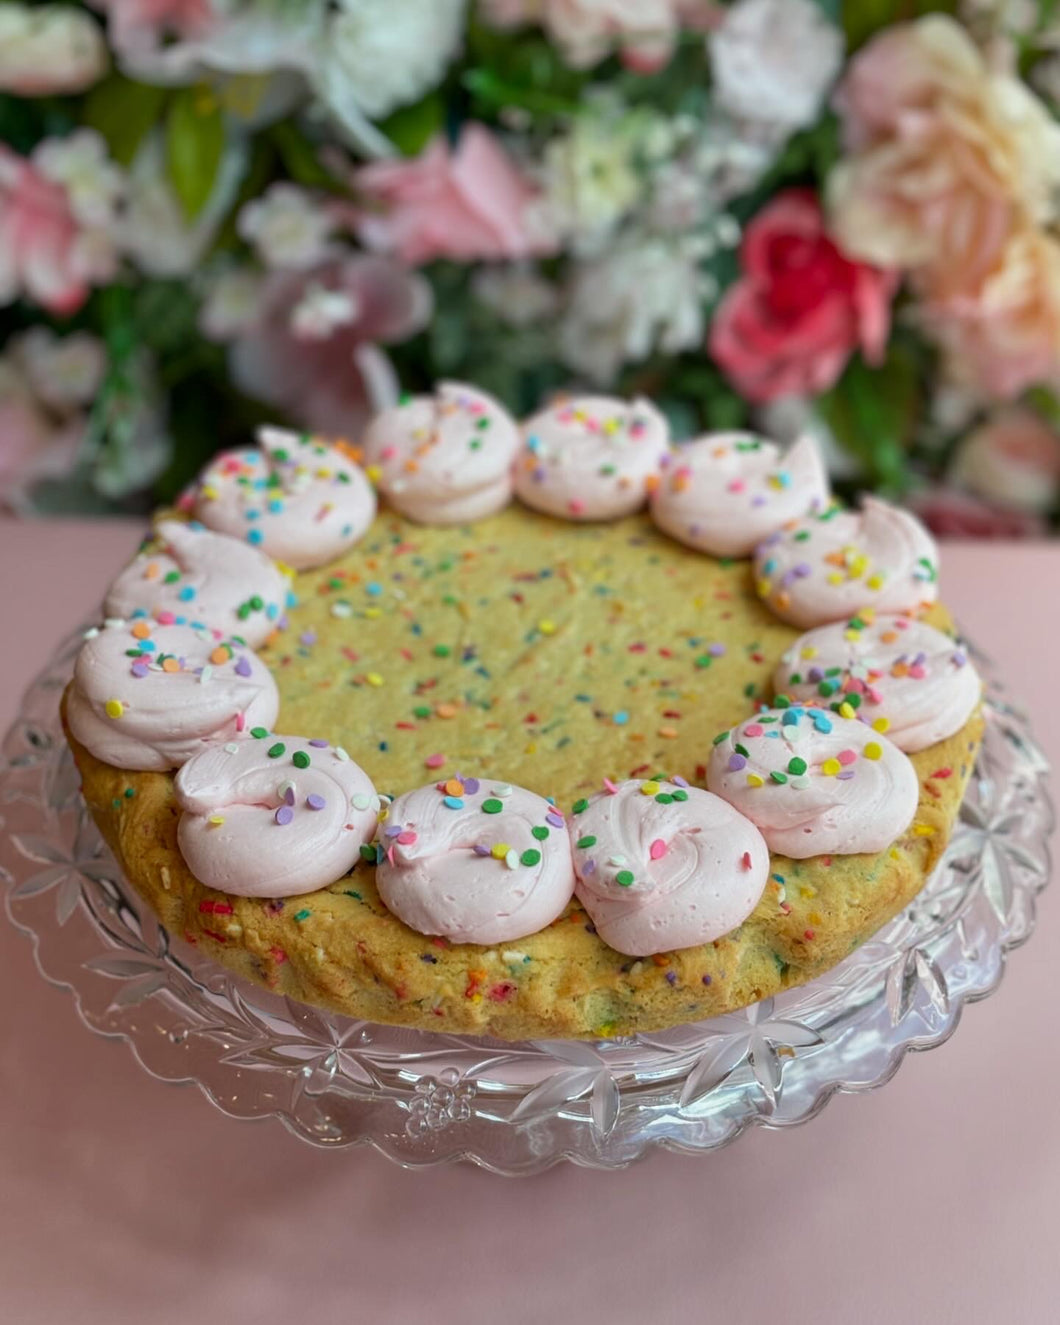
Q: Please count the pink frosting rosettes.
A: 12